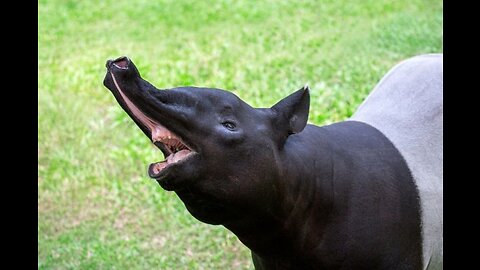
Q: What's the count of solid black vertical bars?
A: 2